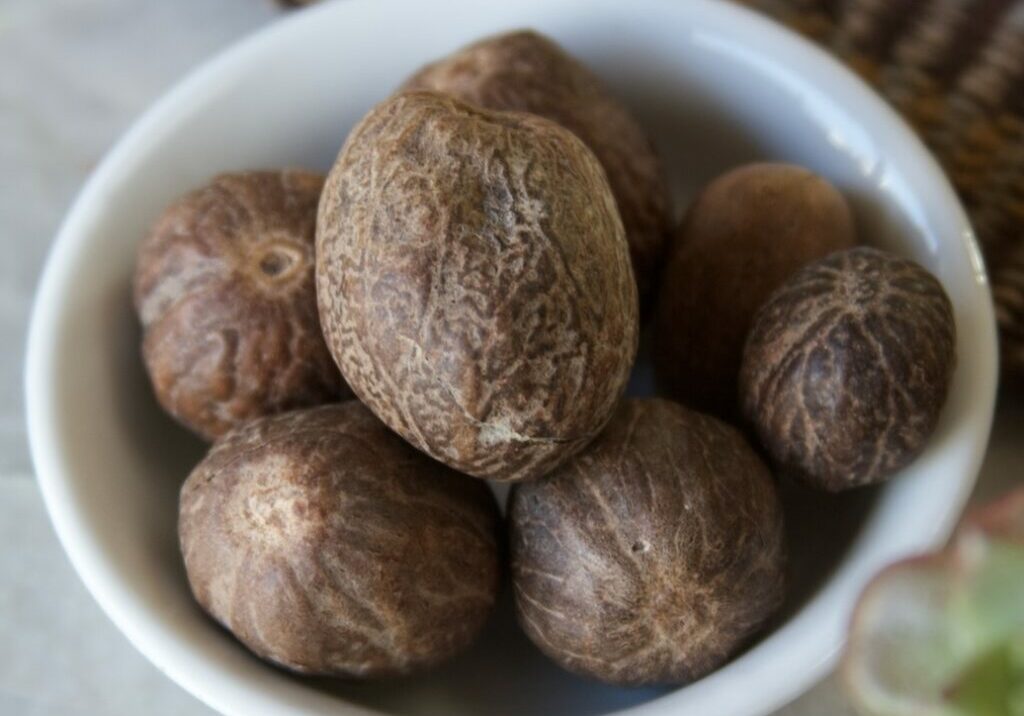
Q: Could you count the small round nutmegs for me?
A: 7